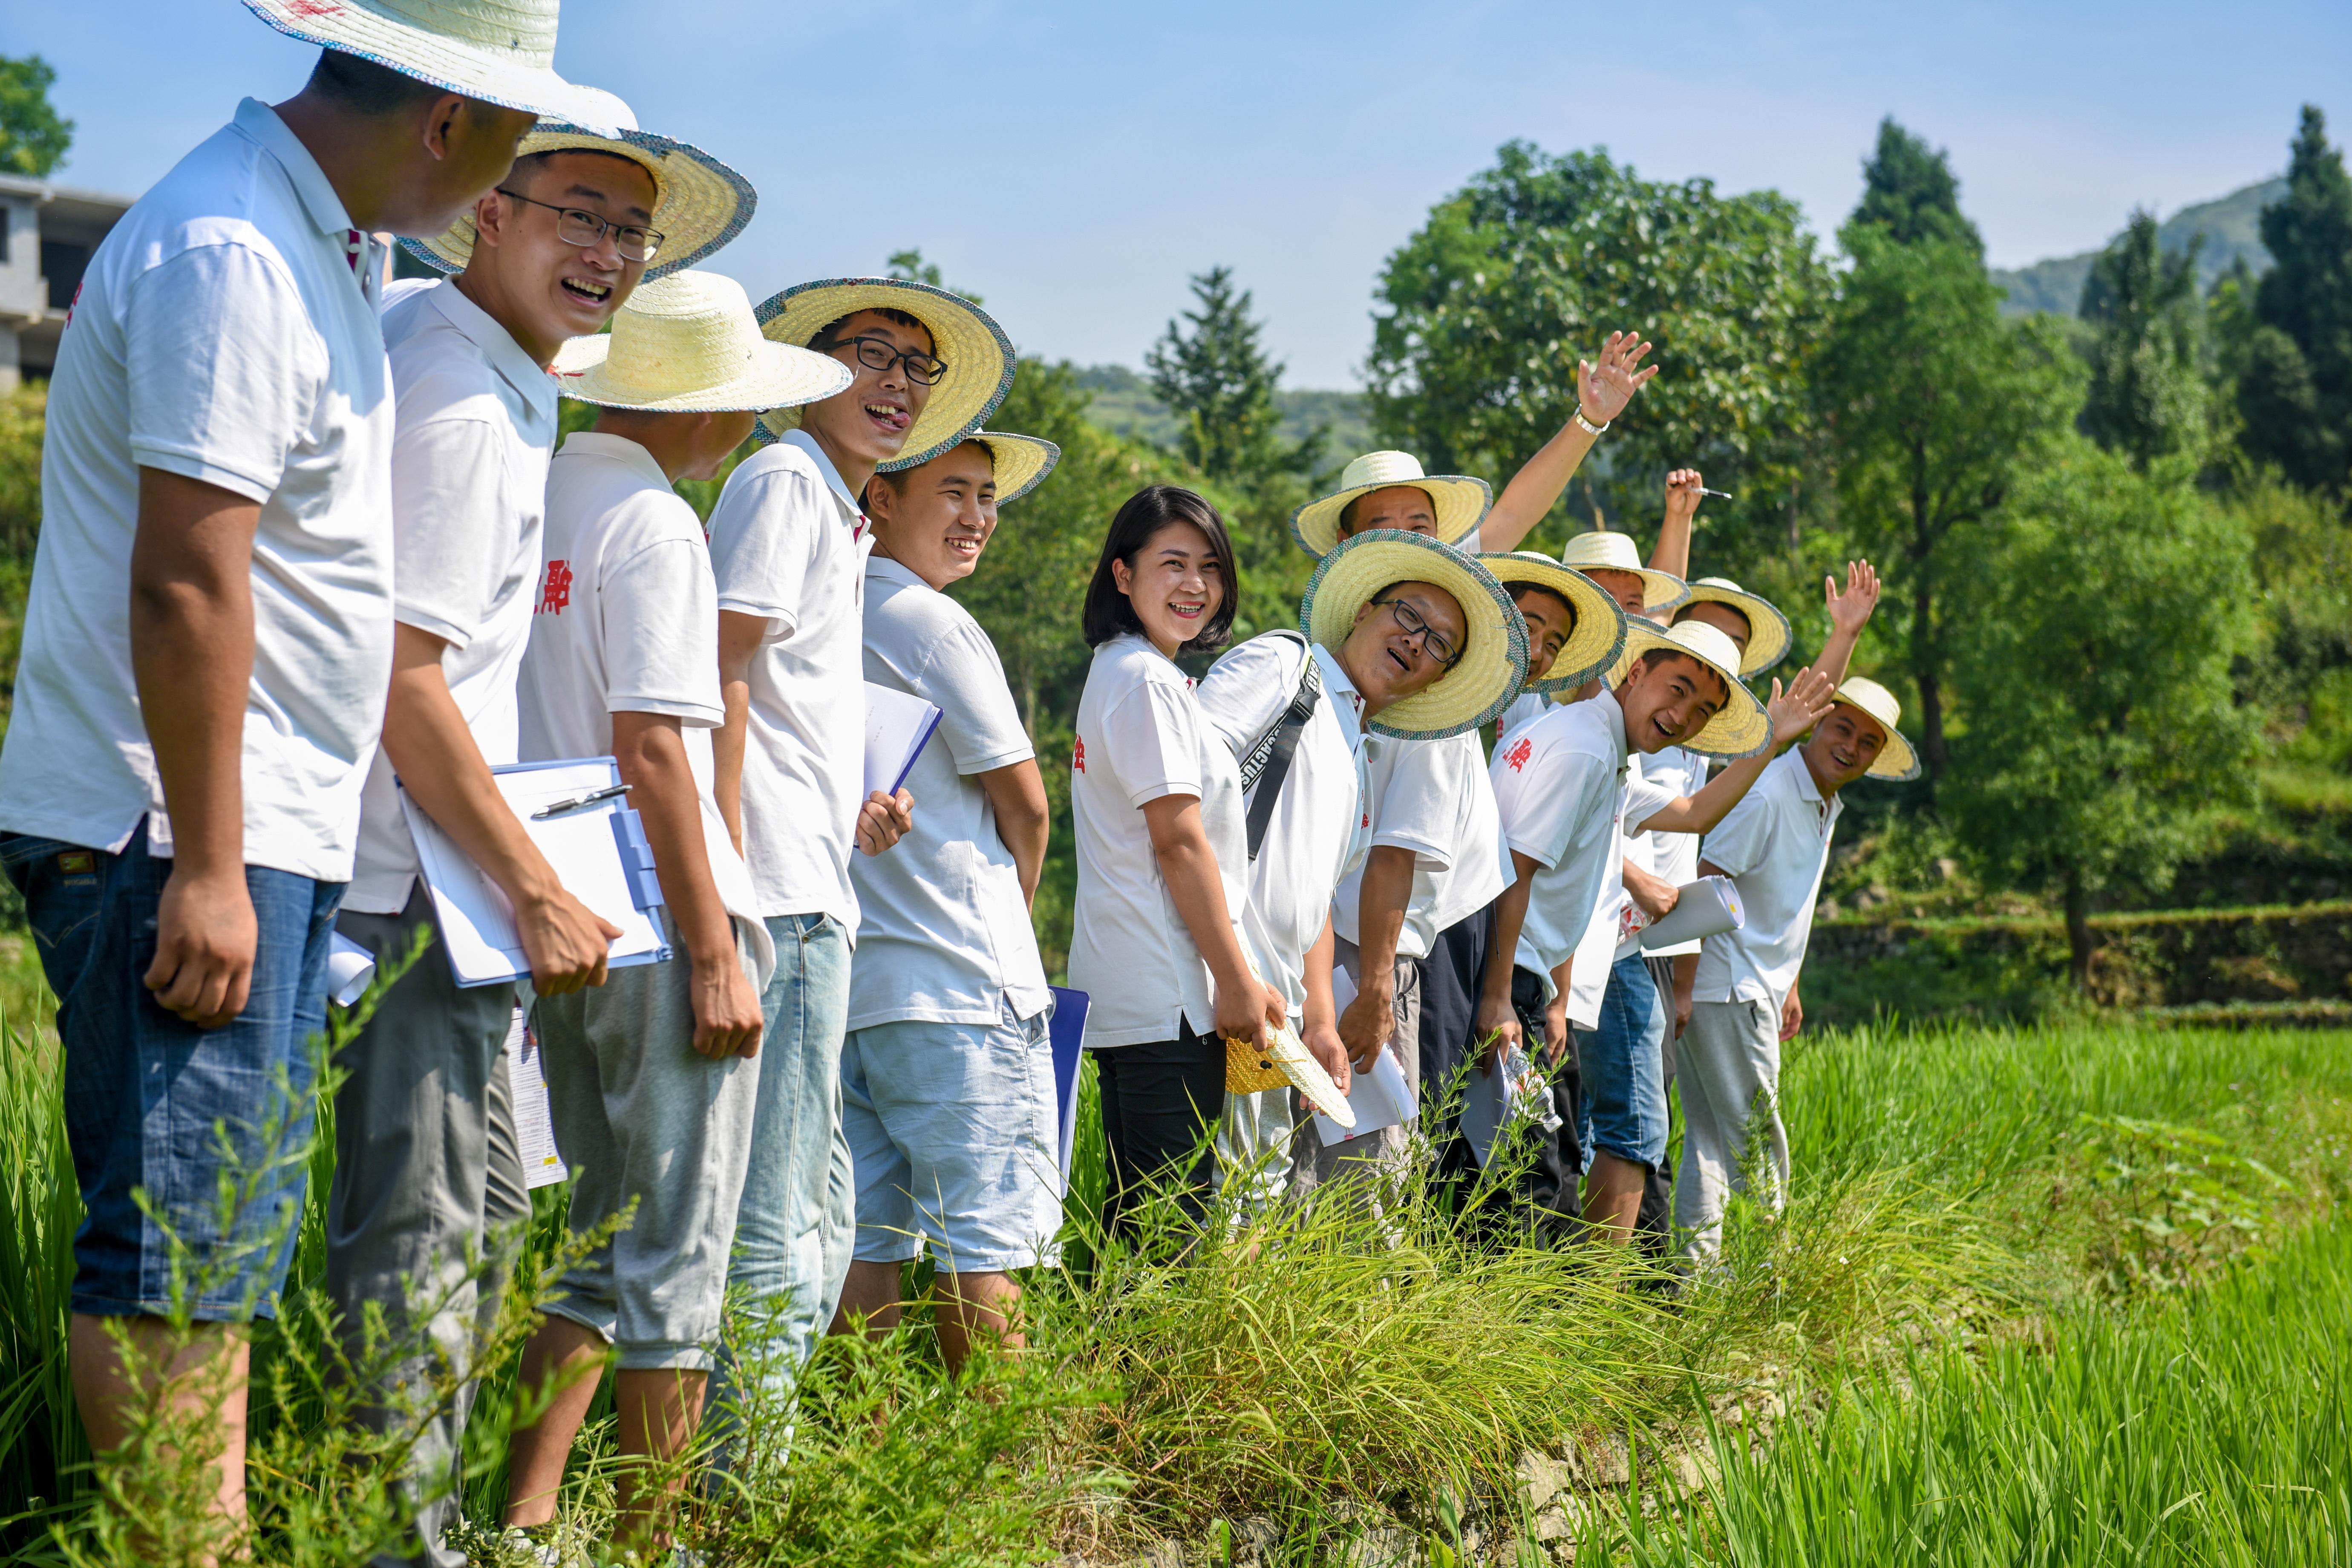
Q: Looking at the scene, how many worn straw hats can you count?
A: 12